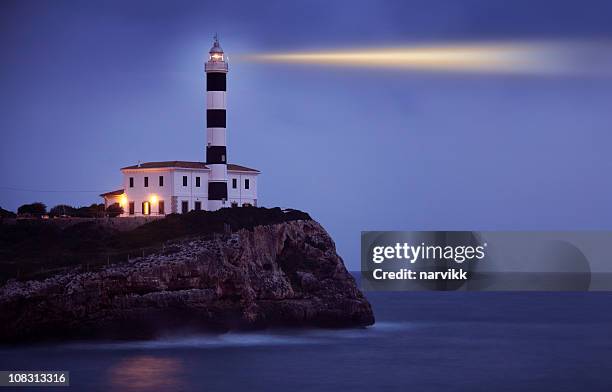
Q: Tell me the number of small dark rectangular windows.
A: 7